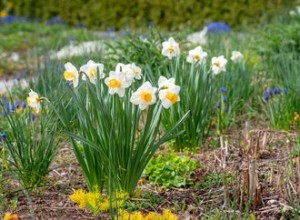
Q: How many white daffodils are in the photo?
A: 13